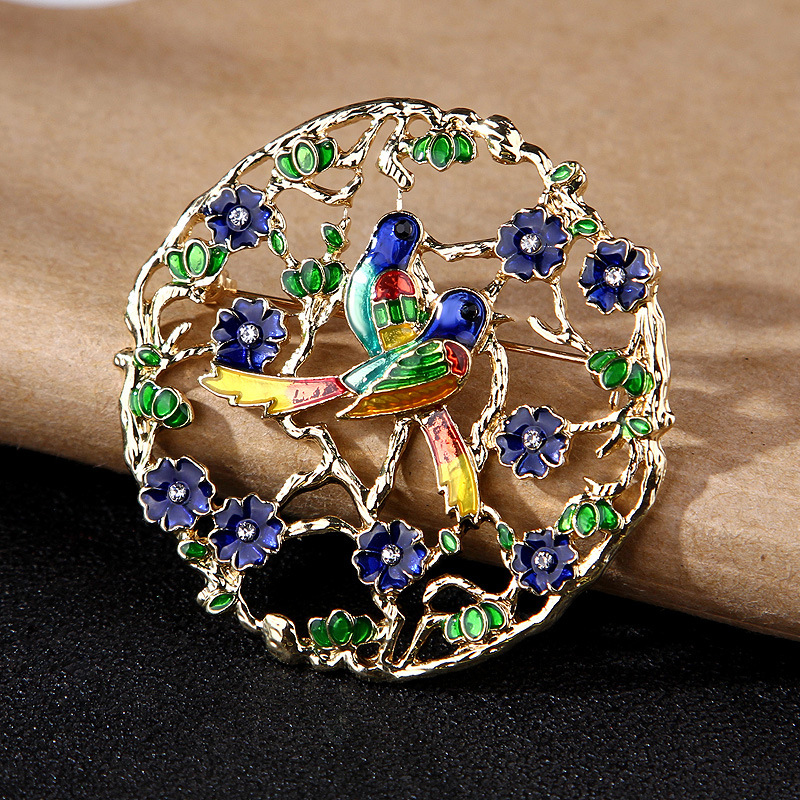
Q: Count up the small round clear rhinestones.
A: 9